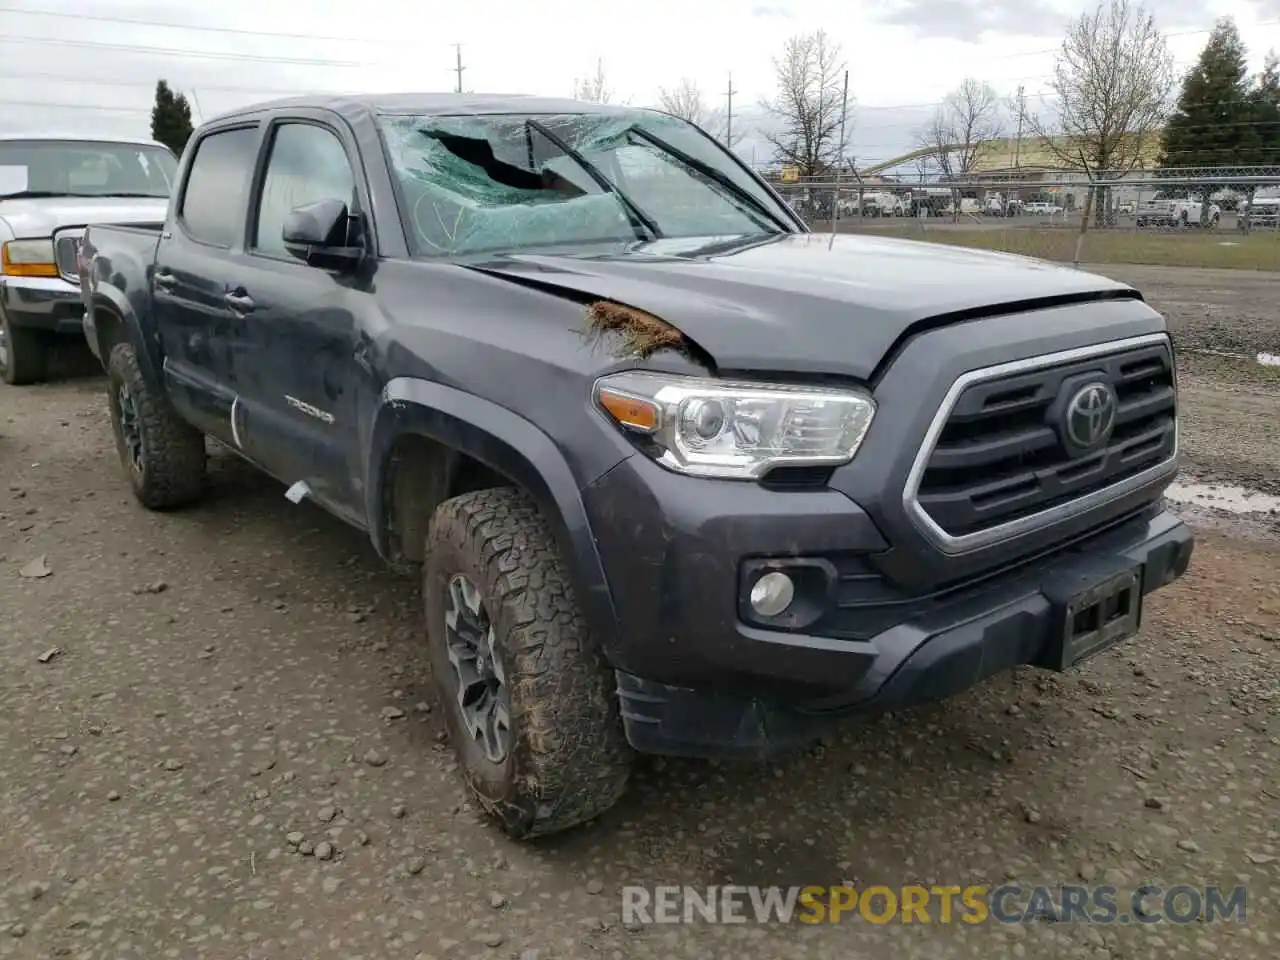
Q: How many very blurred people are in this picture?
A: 0